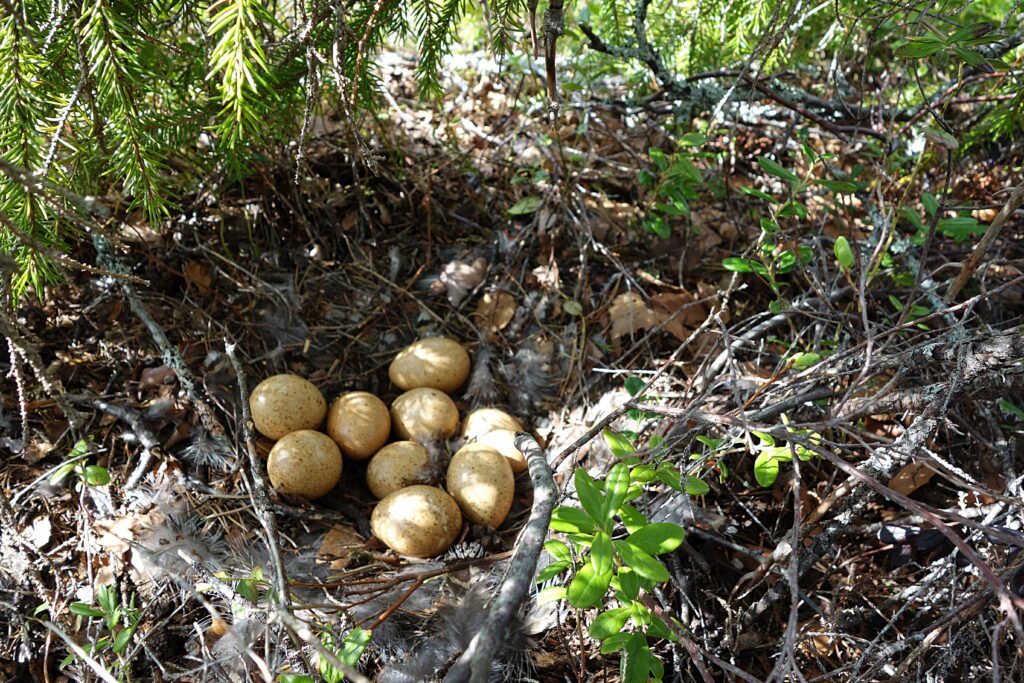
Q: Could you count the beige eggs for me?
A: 10